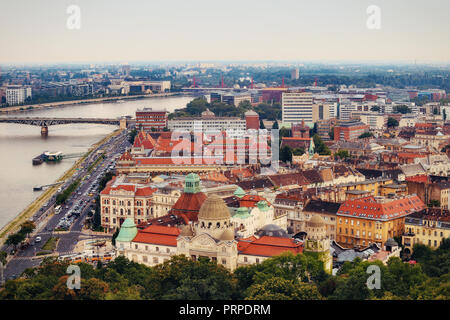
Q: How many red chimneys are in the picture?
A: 5